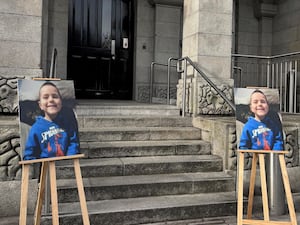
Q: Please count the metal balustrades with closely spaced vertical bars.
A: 1